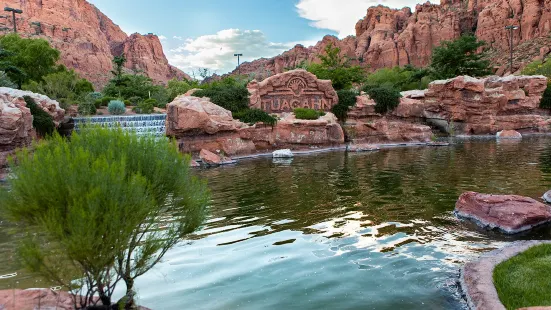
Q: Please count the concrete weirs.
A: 1